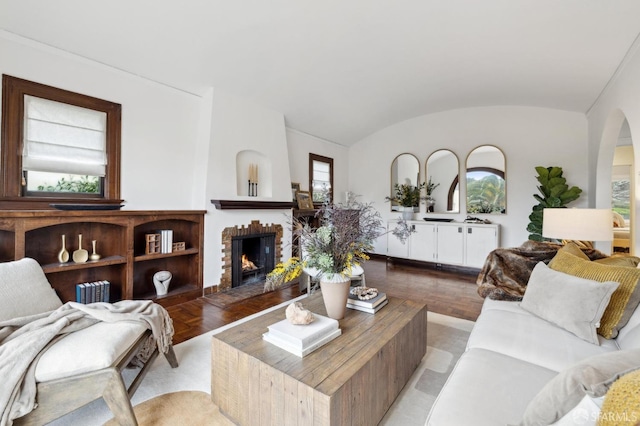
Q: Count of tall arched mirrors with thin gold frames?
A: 3